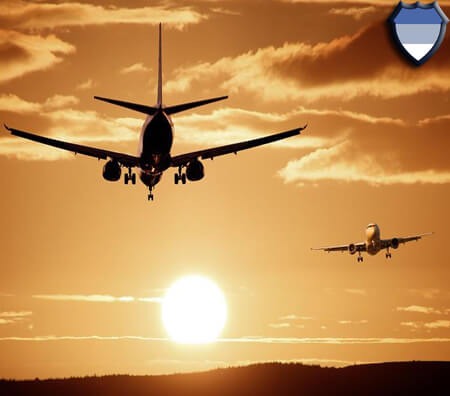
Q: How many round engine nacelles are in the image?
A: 4